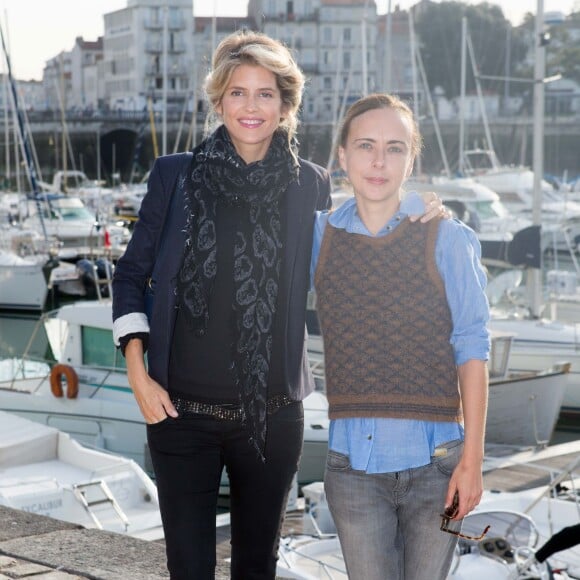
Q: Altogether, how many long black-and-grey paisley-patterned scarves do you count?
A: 1